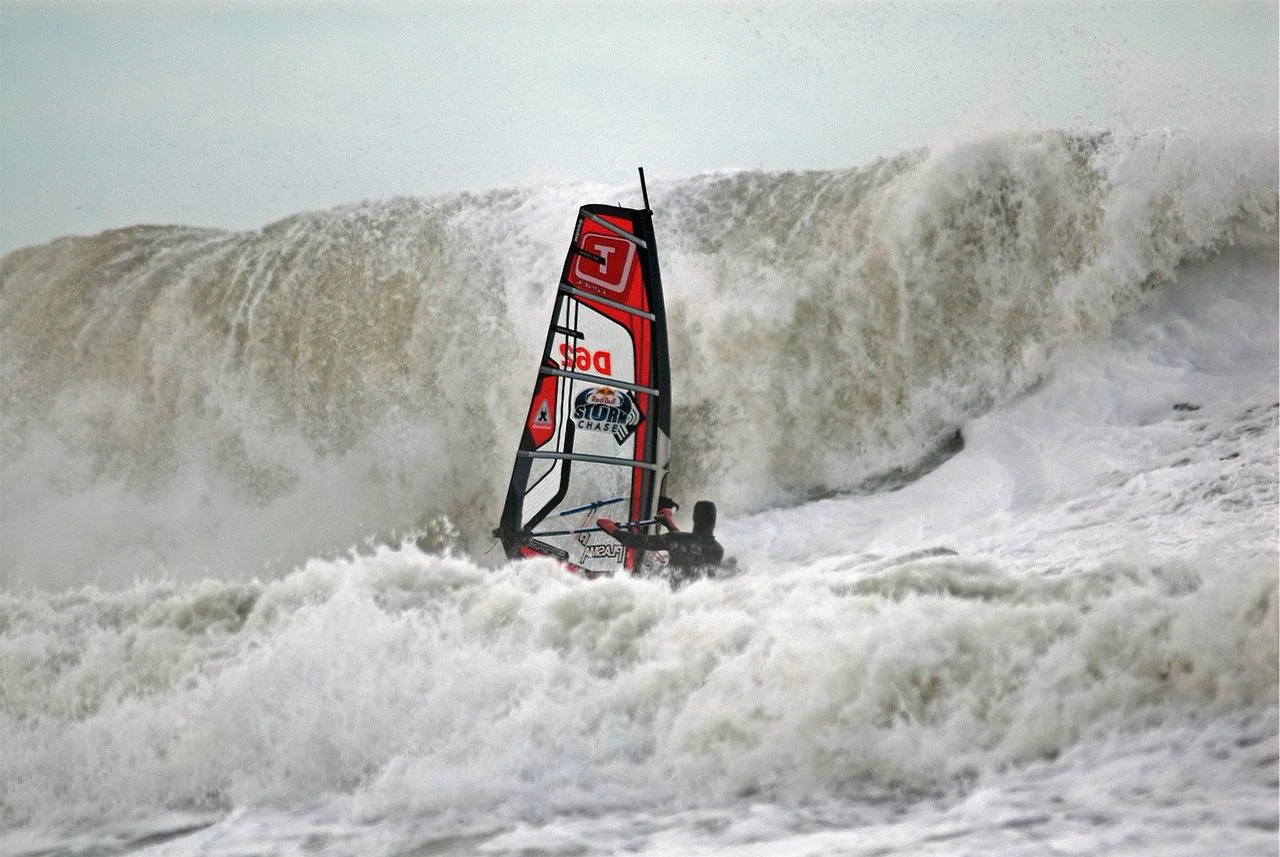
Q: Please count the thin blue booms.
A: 2